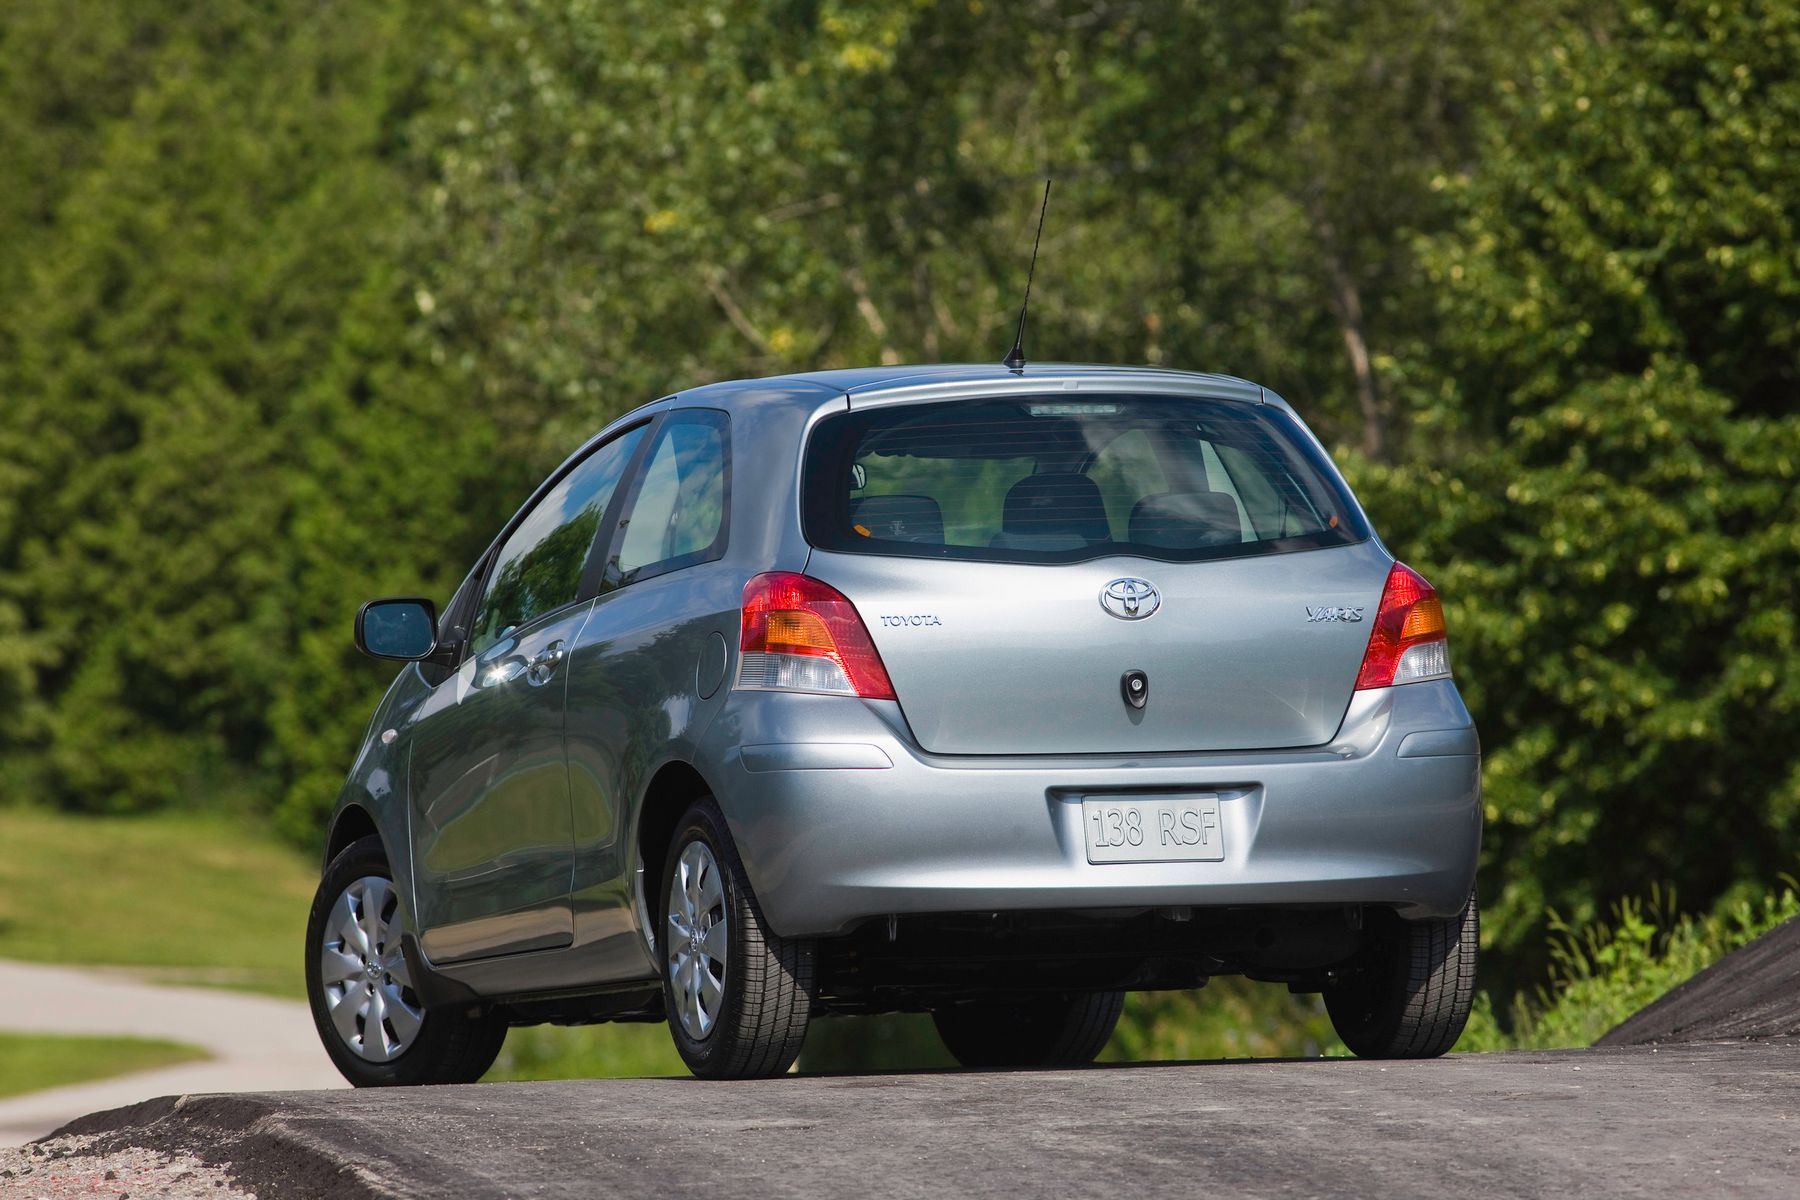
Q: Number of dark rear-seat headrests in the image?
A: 3